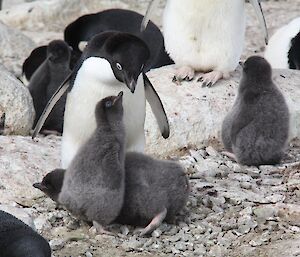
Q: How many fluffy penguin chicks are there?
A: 4